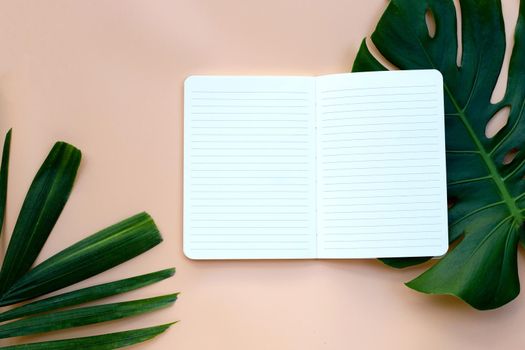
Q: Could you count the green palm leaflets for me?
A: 6